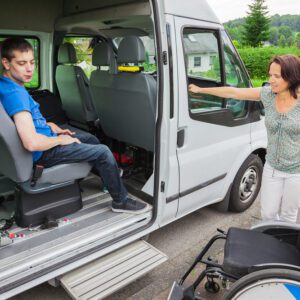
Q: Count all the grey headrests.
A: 3